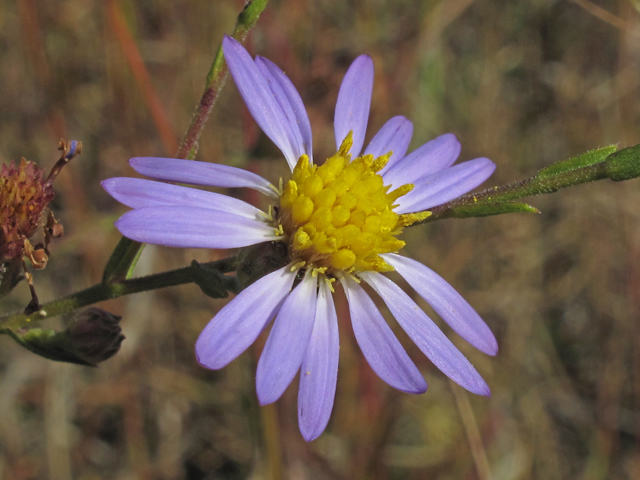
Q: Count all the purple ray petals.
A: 15